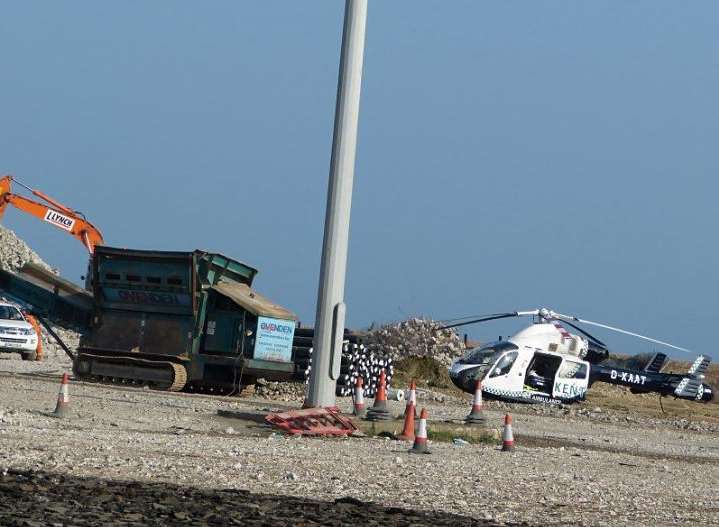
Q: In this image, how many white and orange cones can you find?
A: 6